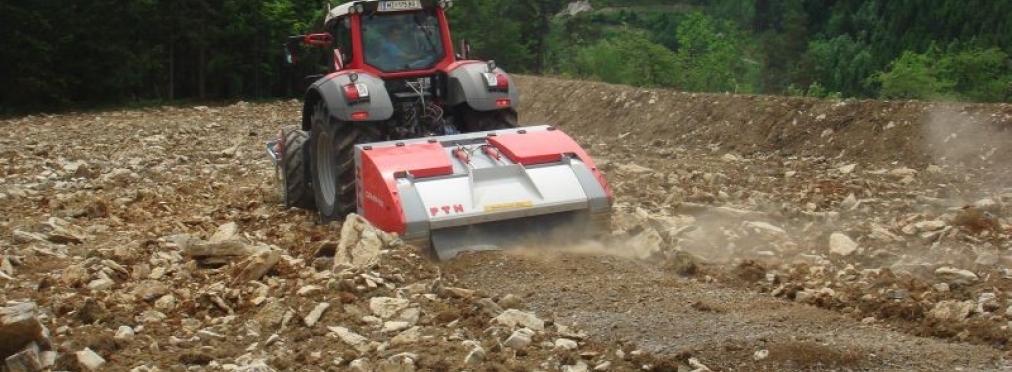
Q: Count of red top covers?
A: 2